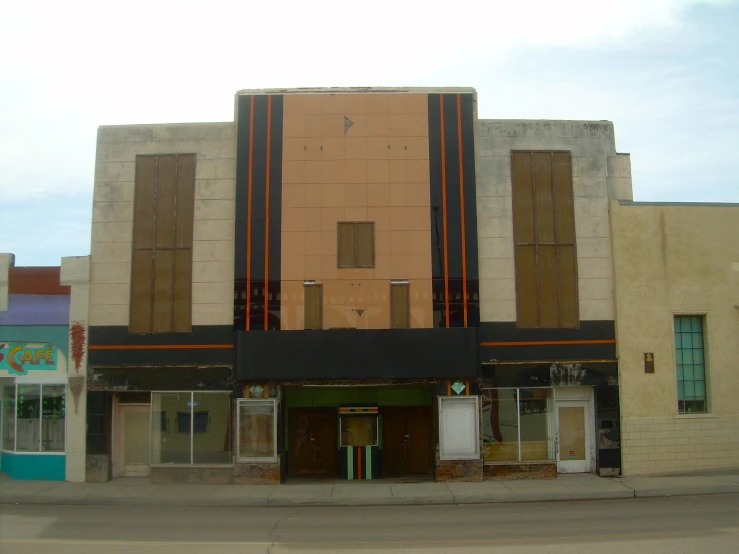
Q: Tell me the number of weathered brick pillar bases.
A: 2